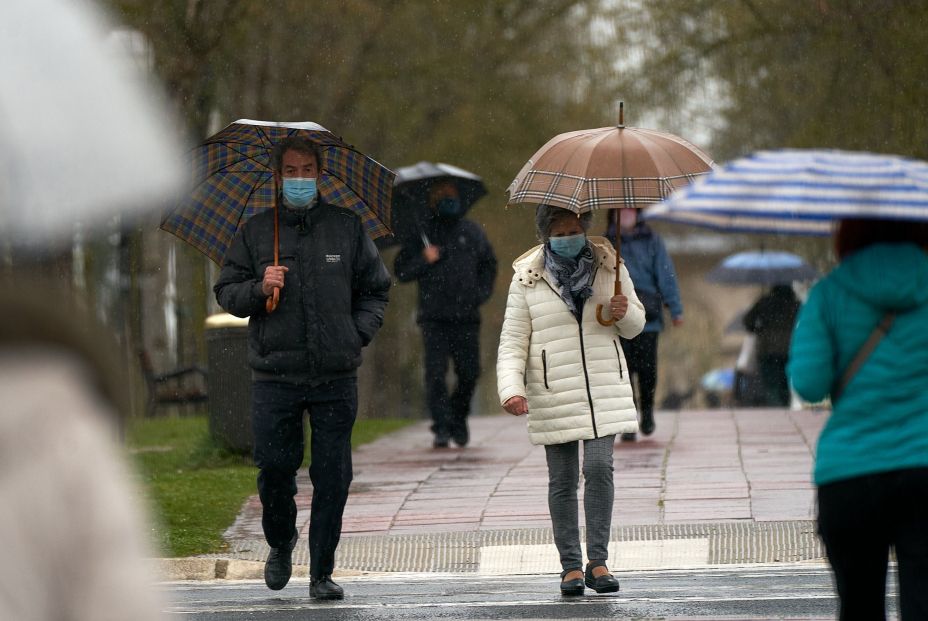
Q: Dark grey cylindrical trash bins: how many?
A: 1